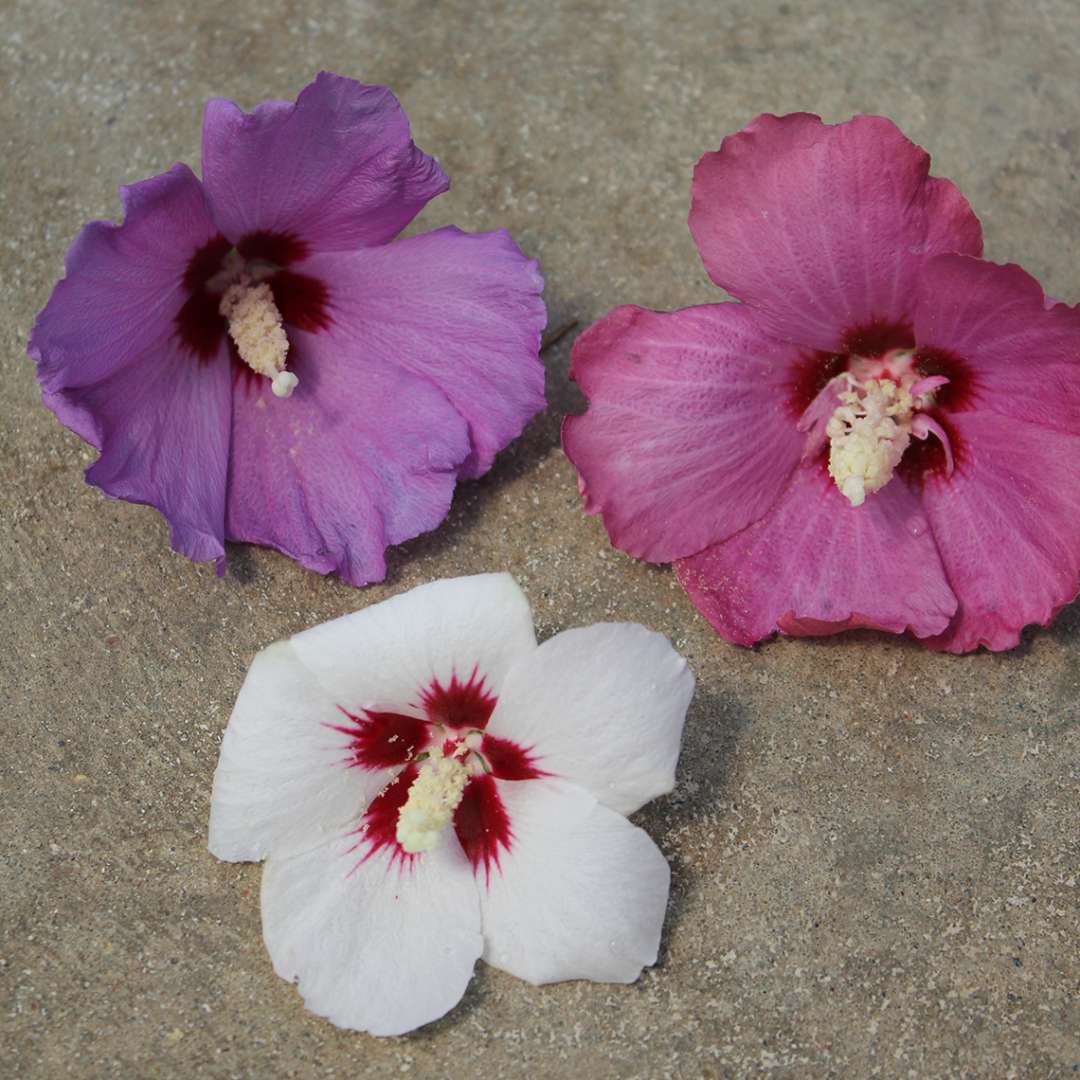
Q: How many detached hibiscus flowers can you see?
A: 3